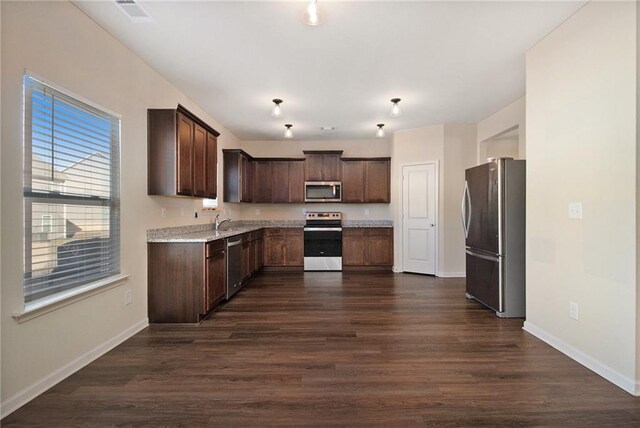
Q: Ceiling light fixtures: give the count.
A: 5